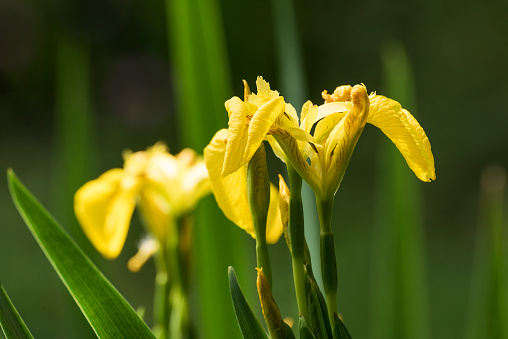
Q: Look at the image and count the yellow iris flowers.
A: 3